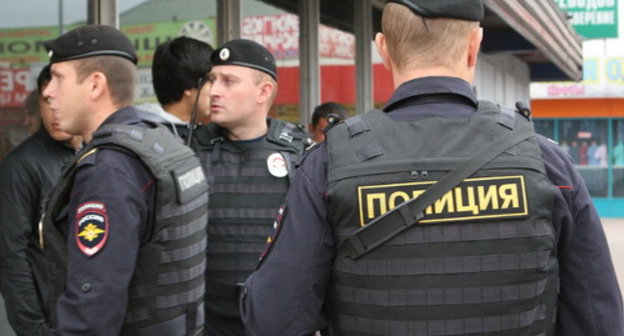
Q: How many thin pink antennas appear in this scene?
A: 0